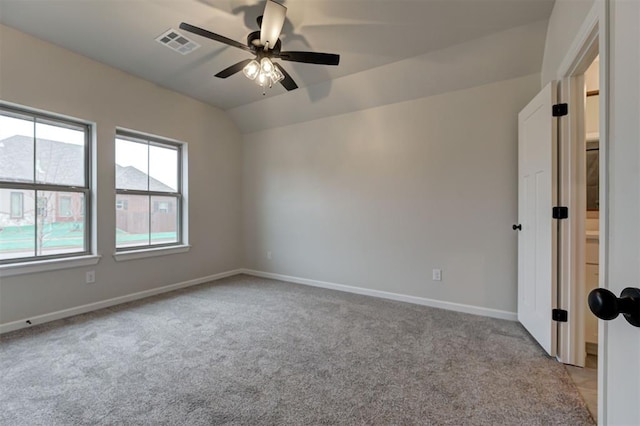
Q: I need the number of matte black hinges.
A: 3